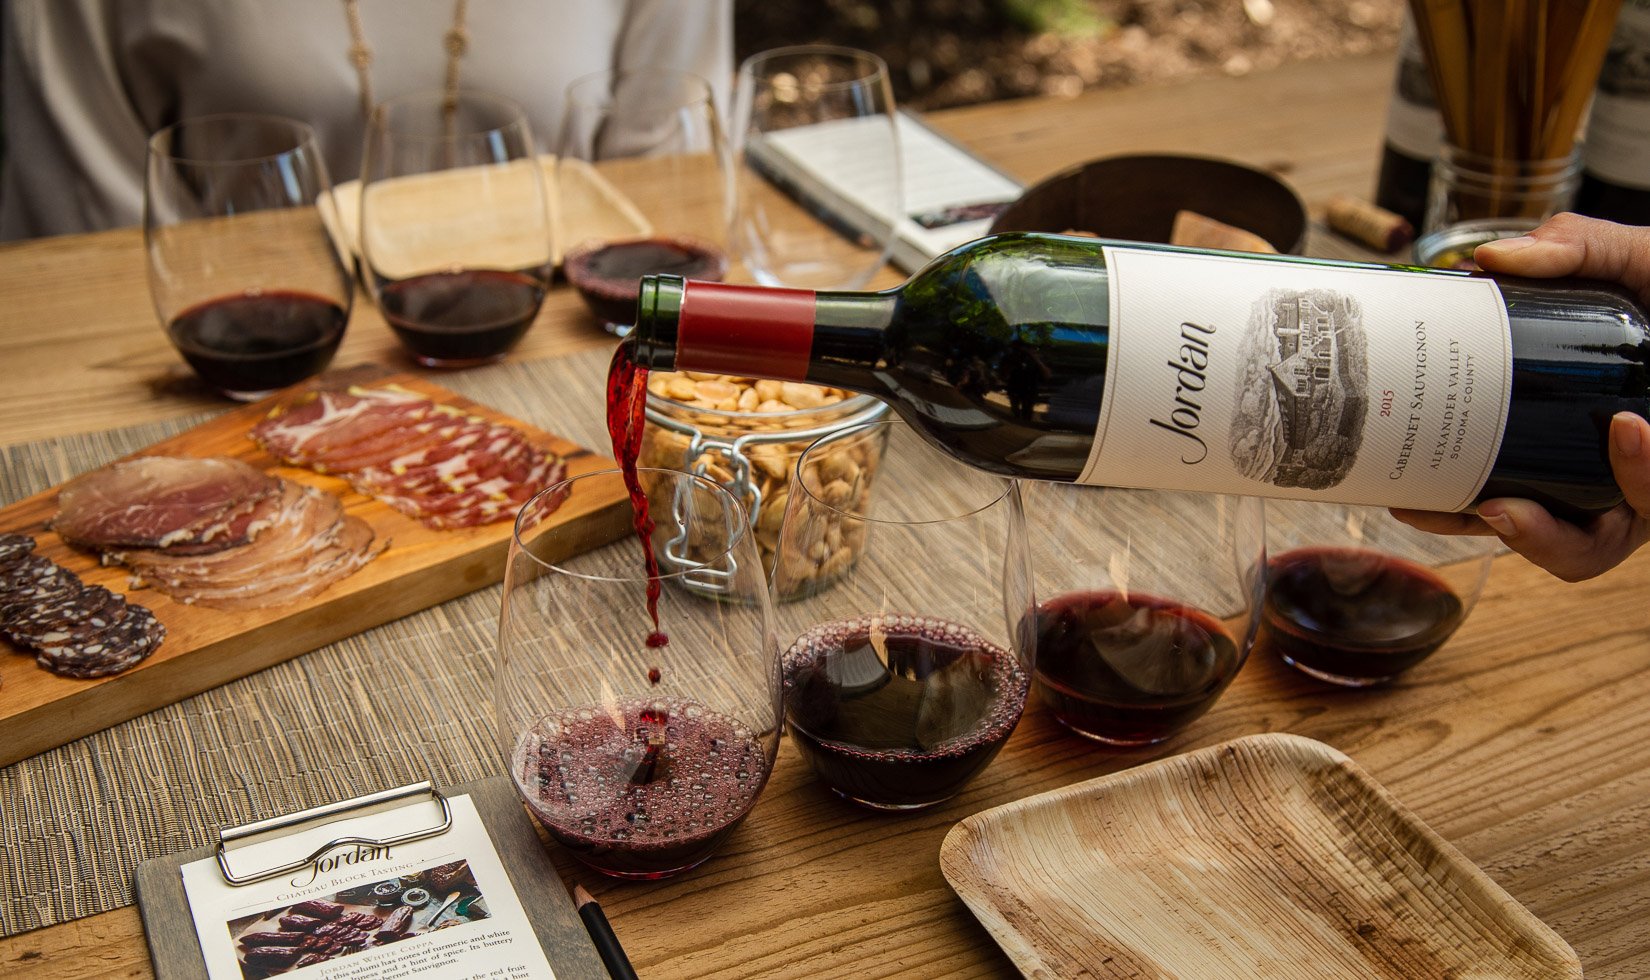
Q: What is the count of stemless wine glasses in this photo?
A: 8